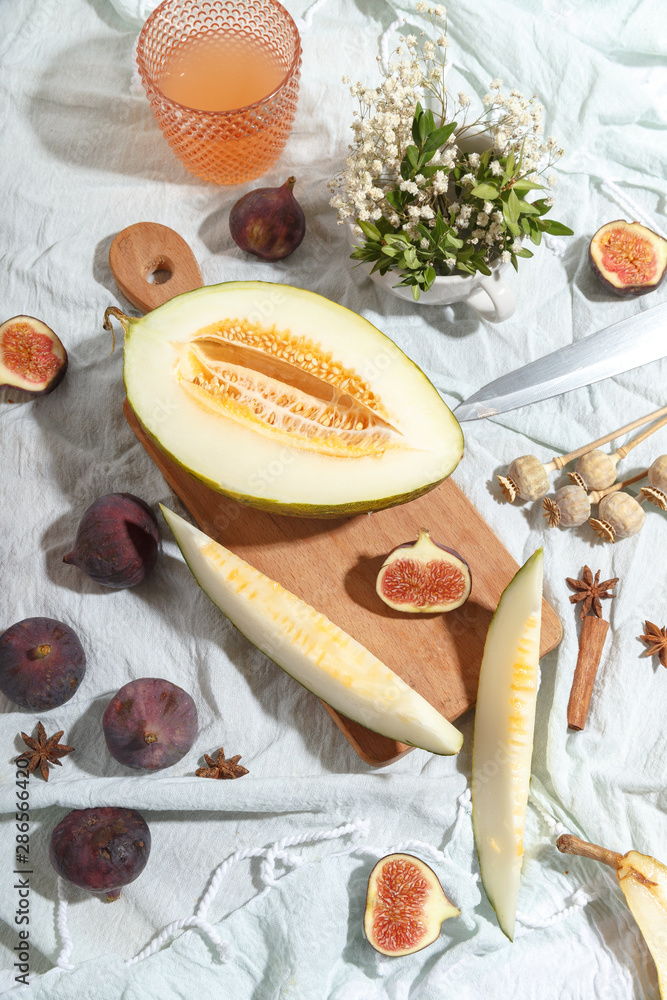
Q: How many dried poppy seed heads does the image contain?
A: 5